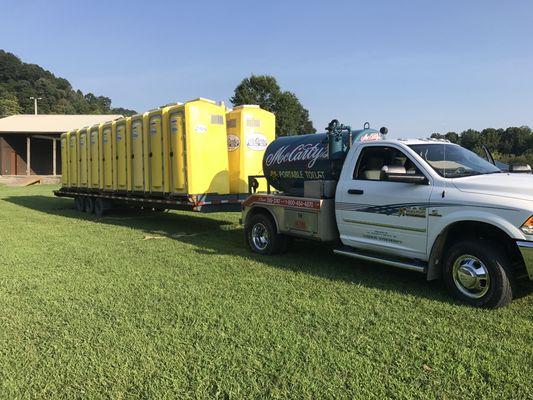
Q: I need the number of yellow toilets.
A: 10